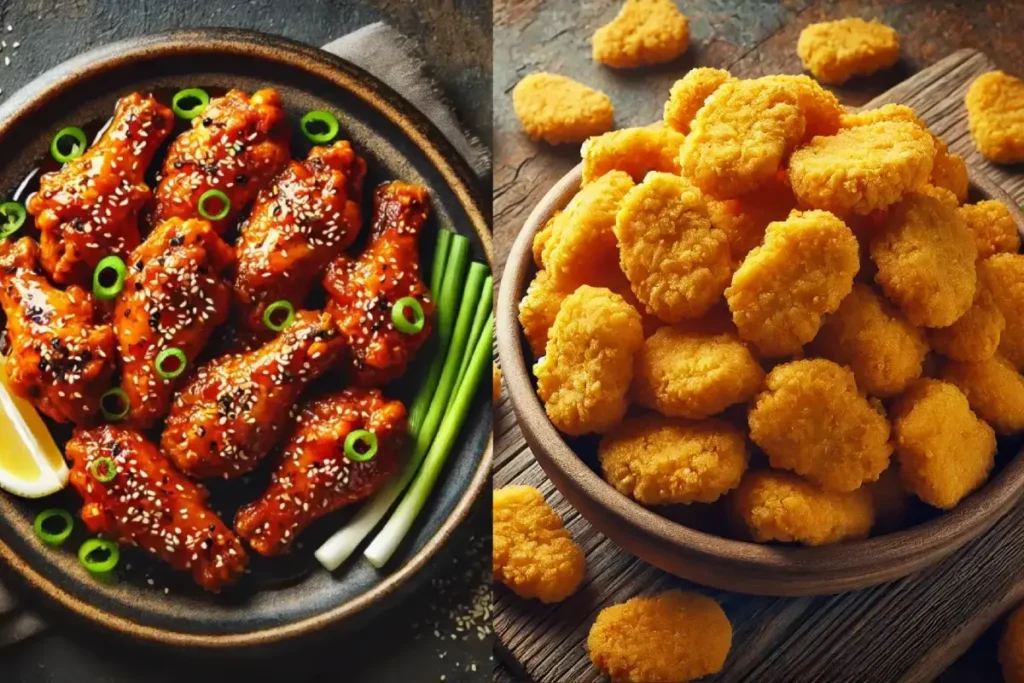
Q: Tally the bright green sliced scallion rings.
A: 14